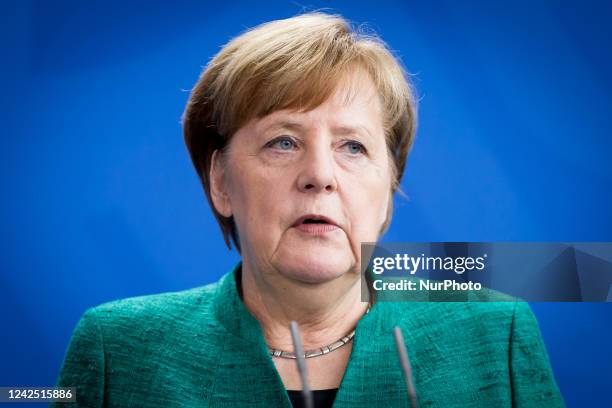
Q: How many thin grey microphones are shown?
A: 2